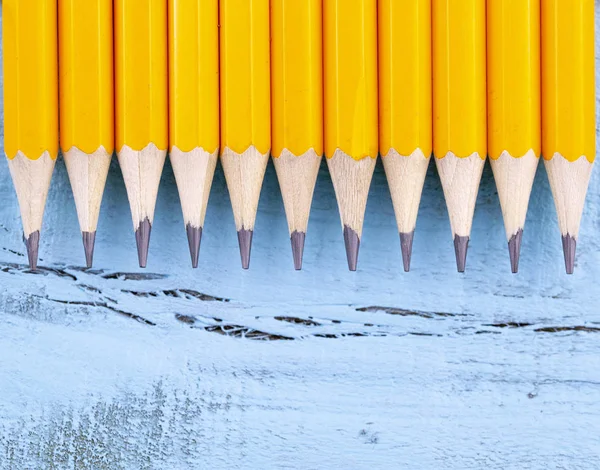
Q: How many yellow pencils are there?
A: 11